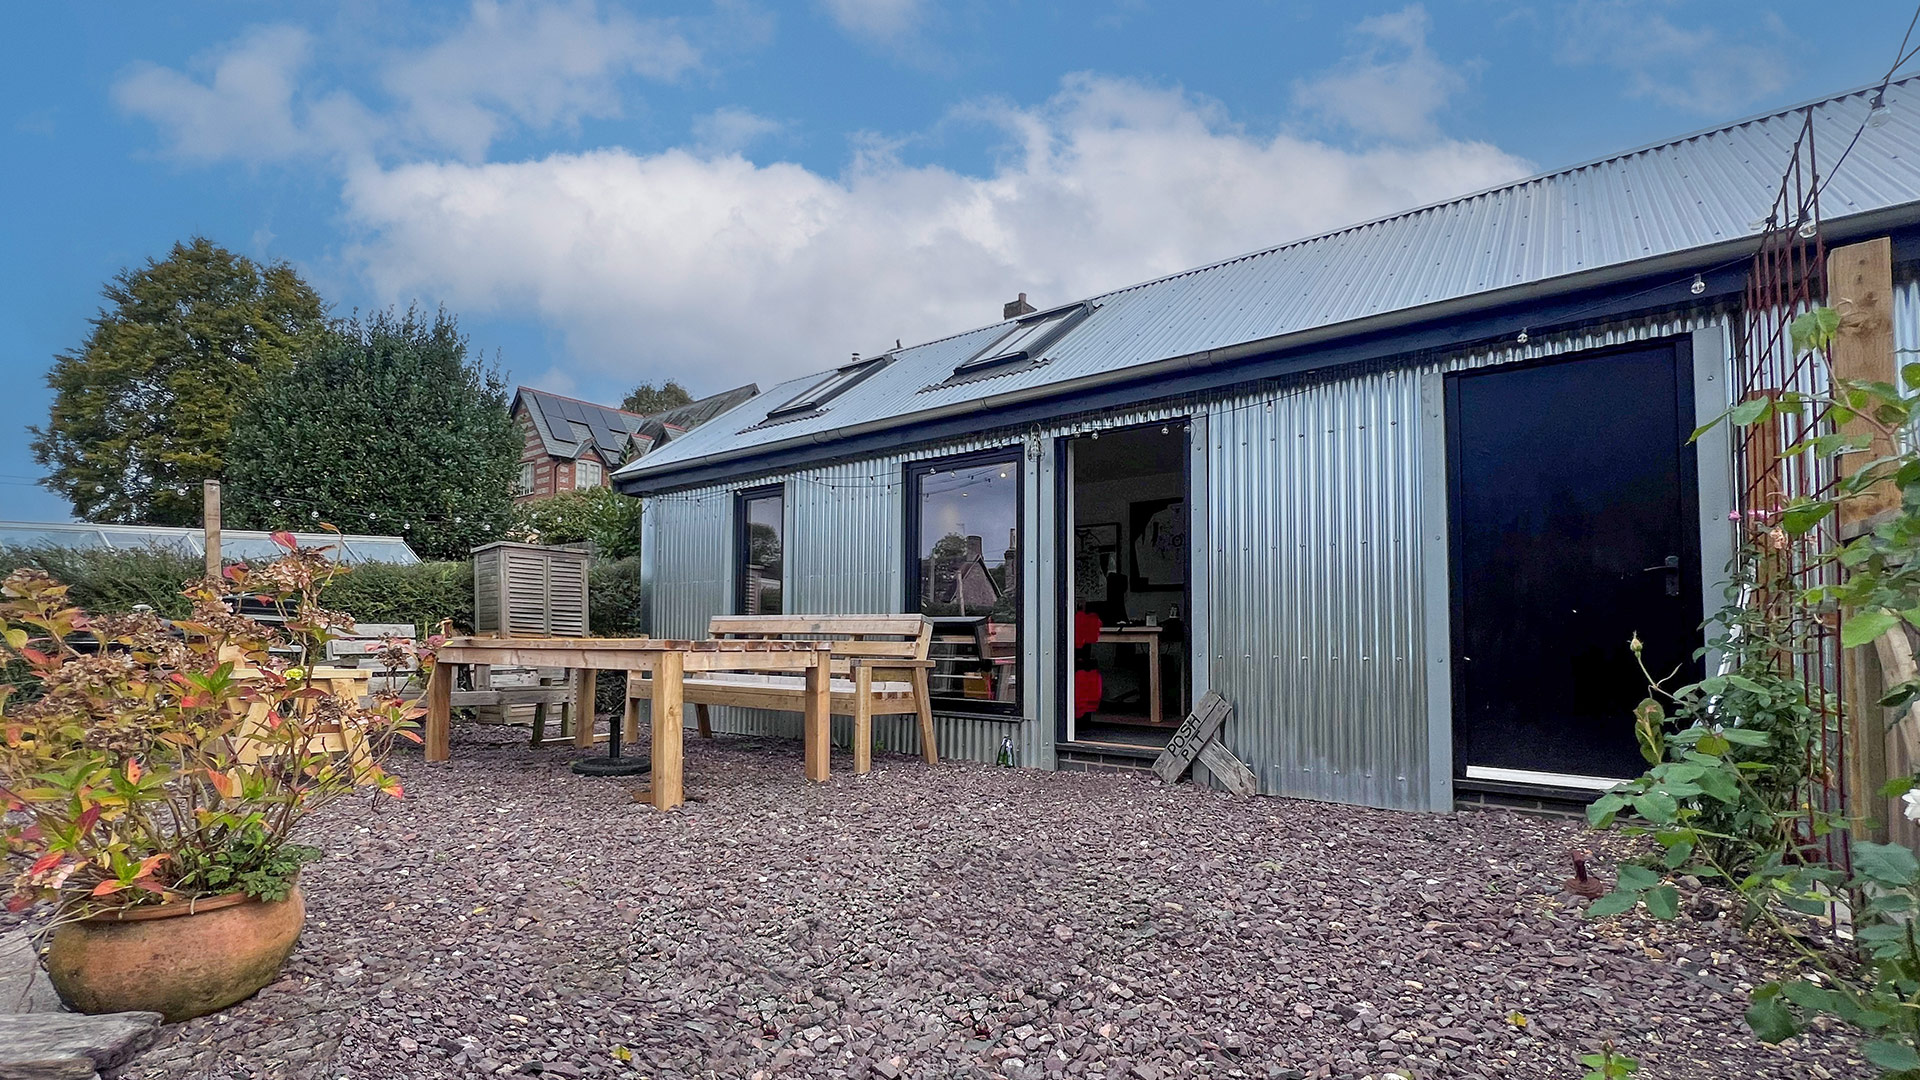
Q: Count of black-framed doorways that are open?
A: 1